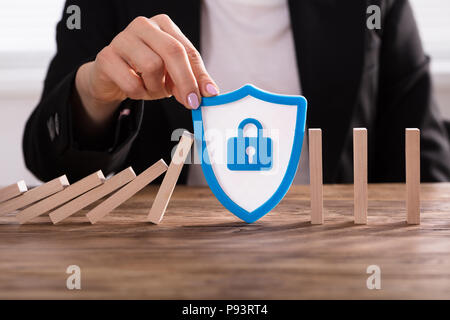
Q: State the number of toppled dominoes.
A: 6